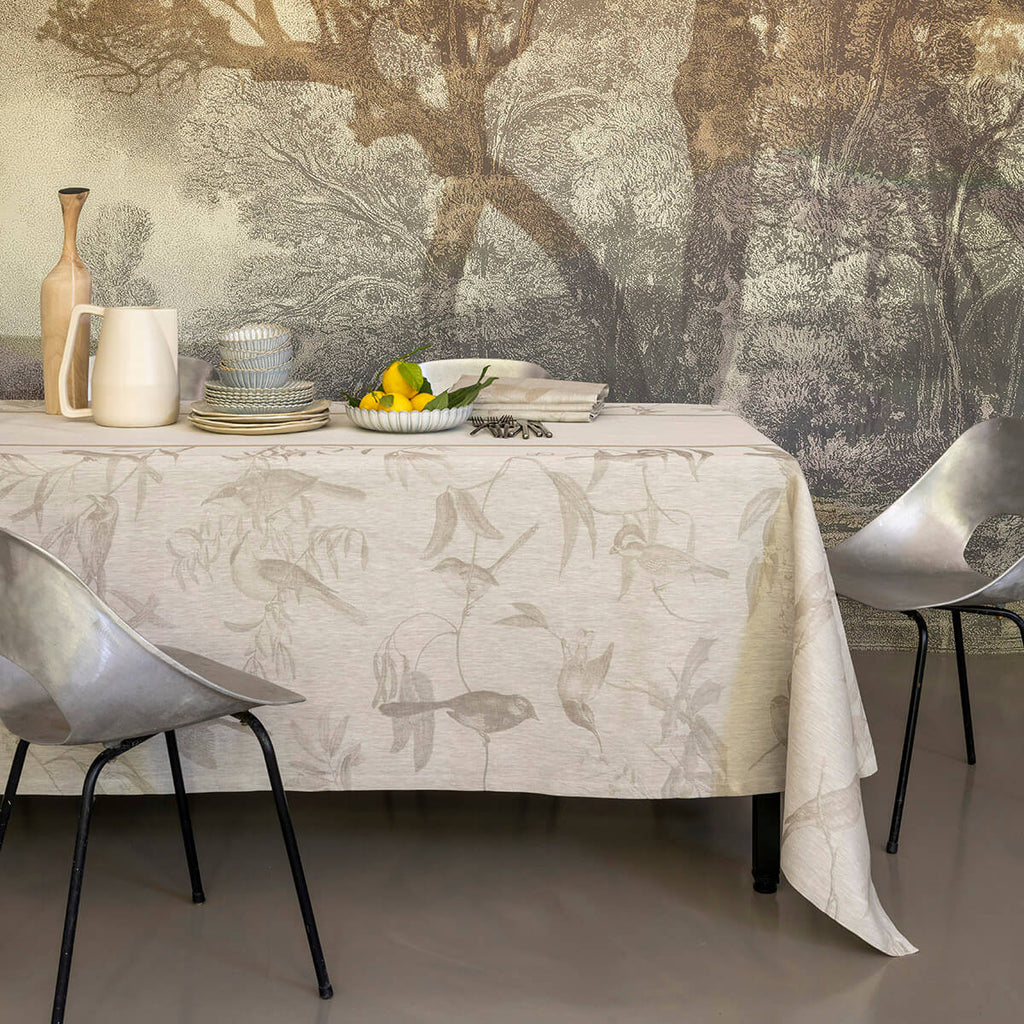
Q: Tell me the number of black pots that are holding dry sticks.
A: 0